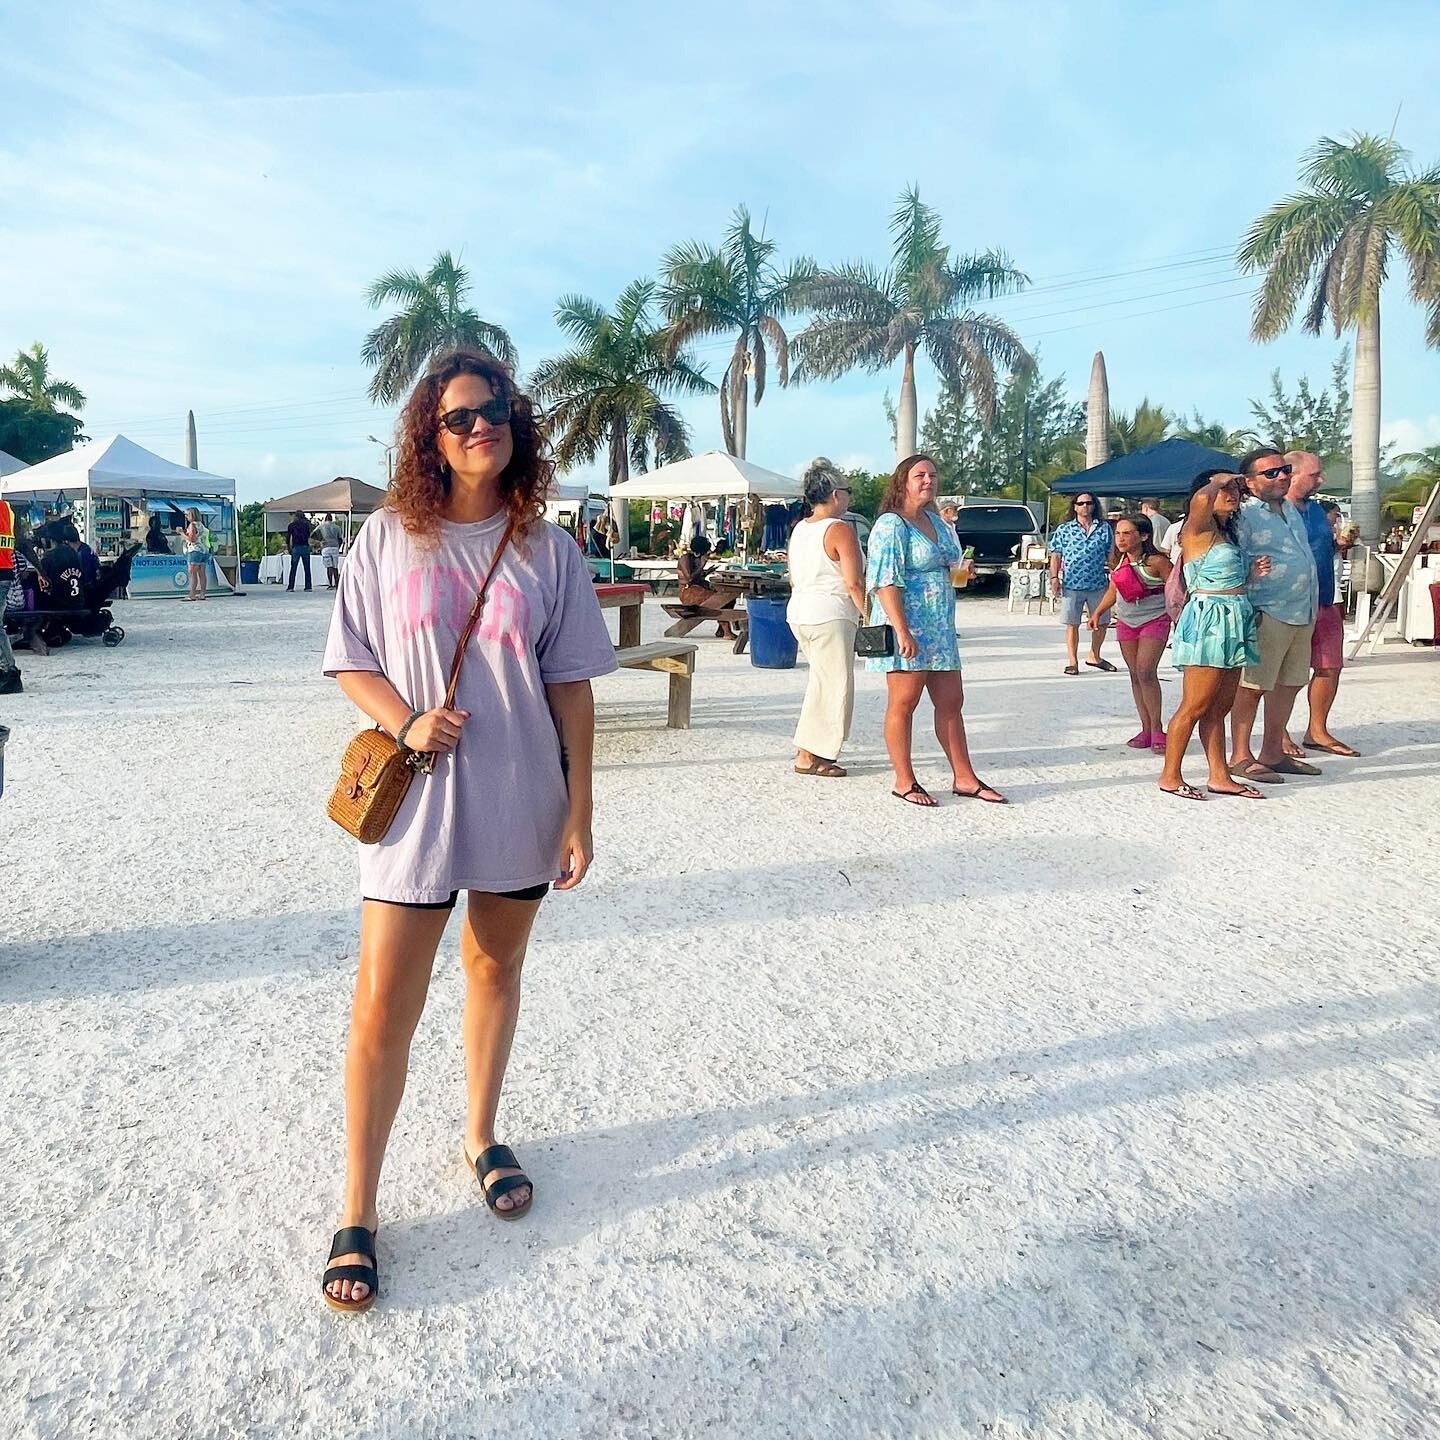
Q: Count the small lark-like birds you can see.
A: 0